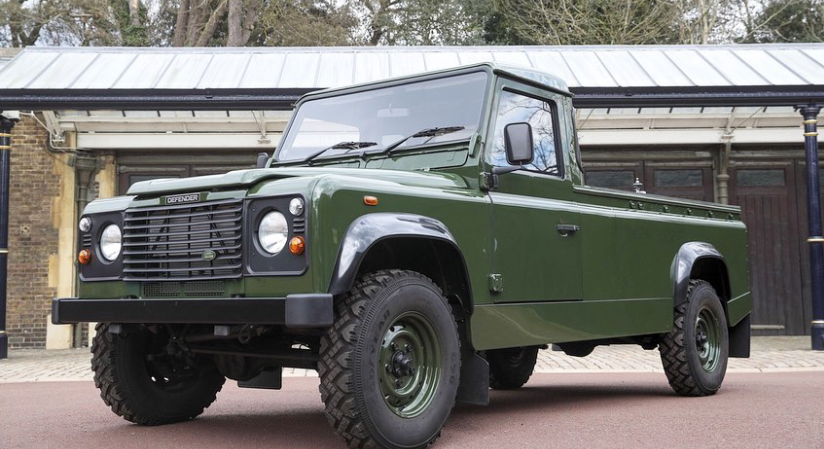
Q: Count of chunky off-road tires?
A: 4